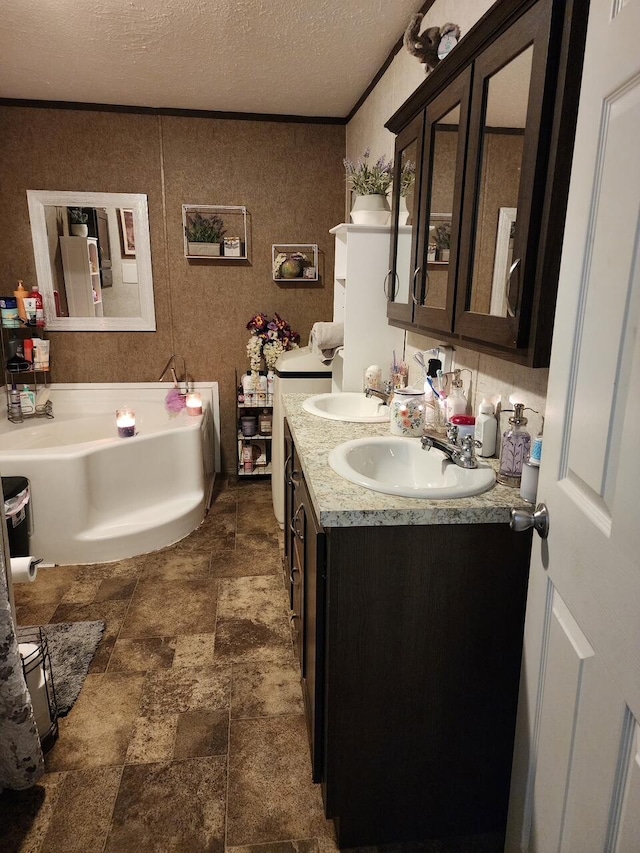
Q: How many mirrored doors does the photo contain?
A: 3